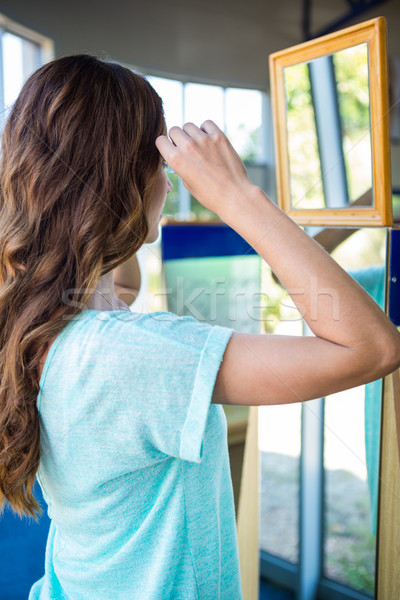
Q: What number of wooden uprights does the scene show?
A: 2